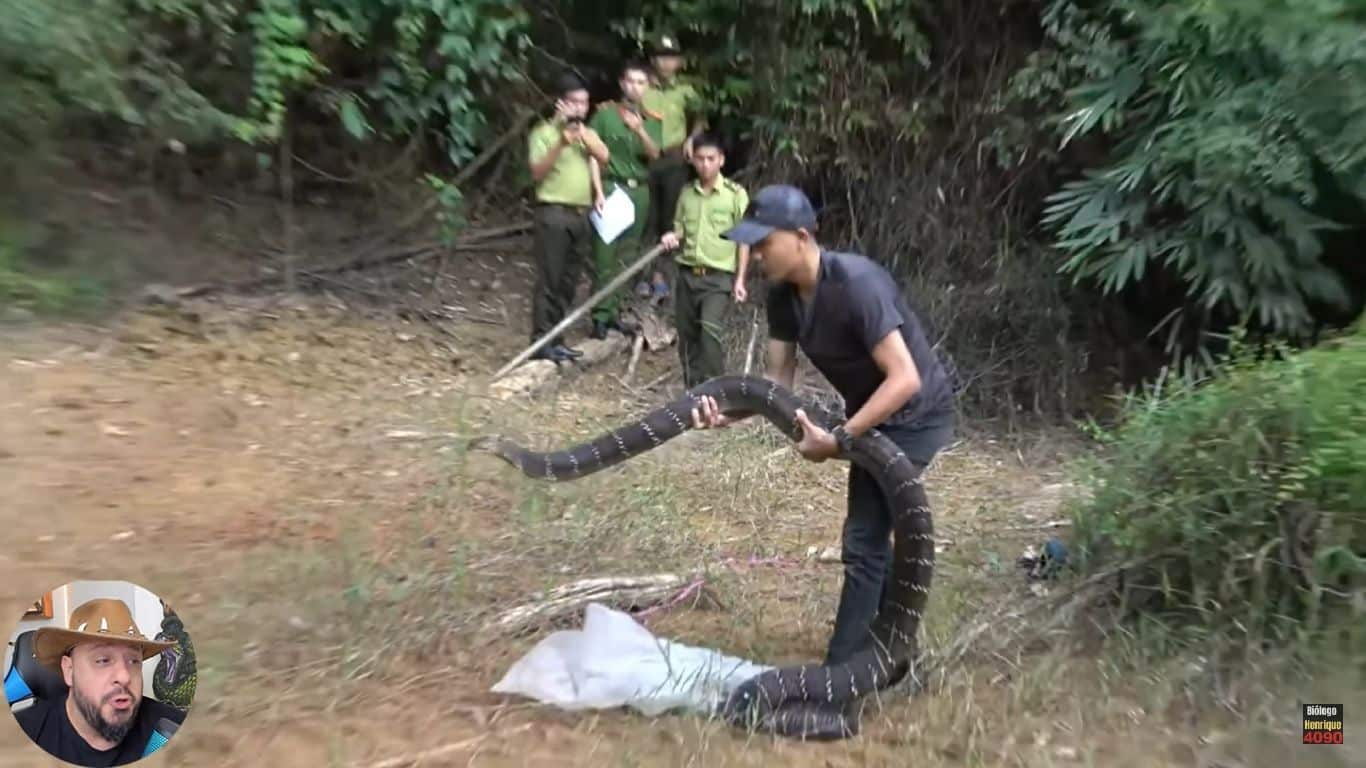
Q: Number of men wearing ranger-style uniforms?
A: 4